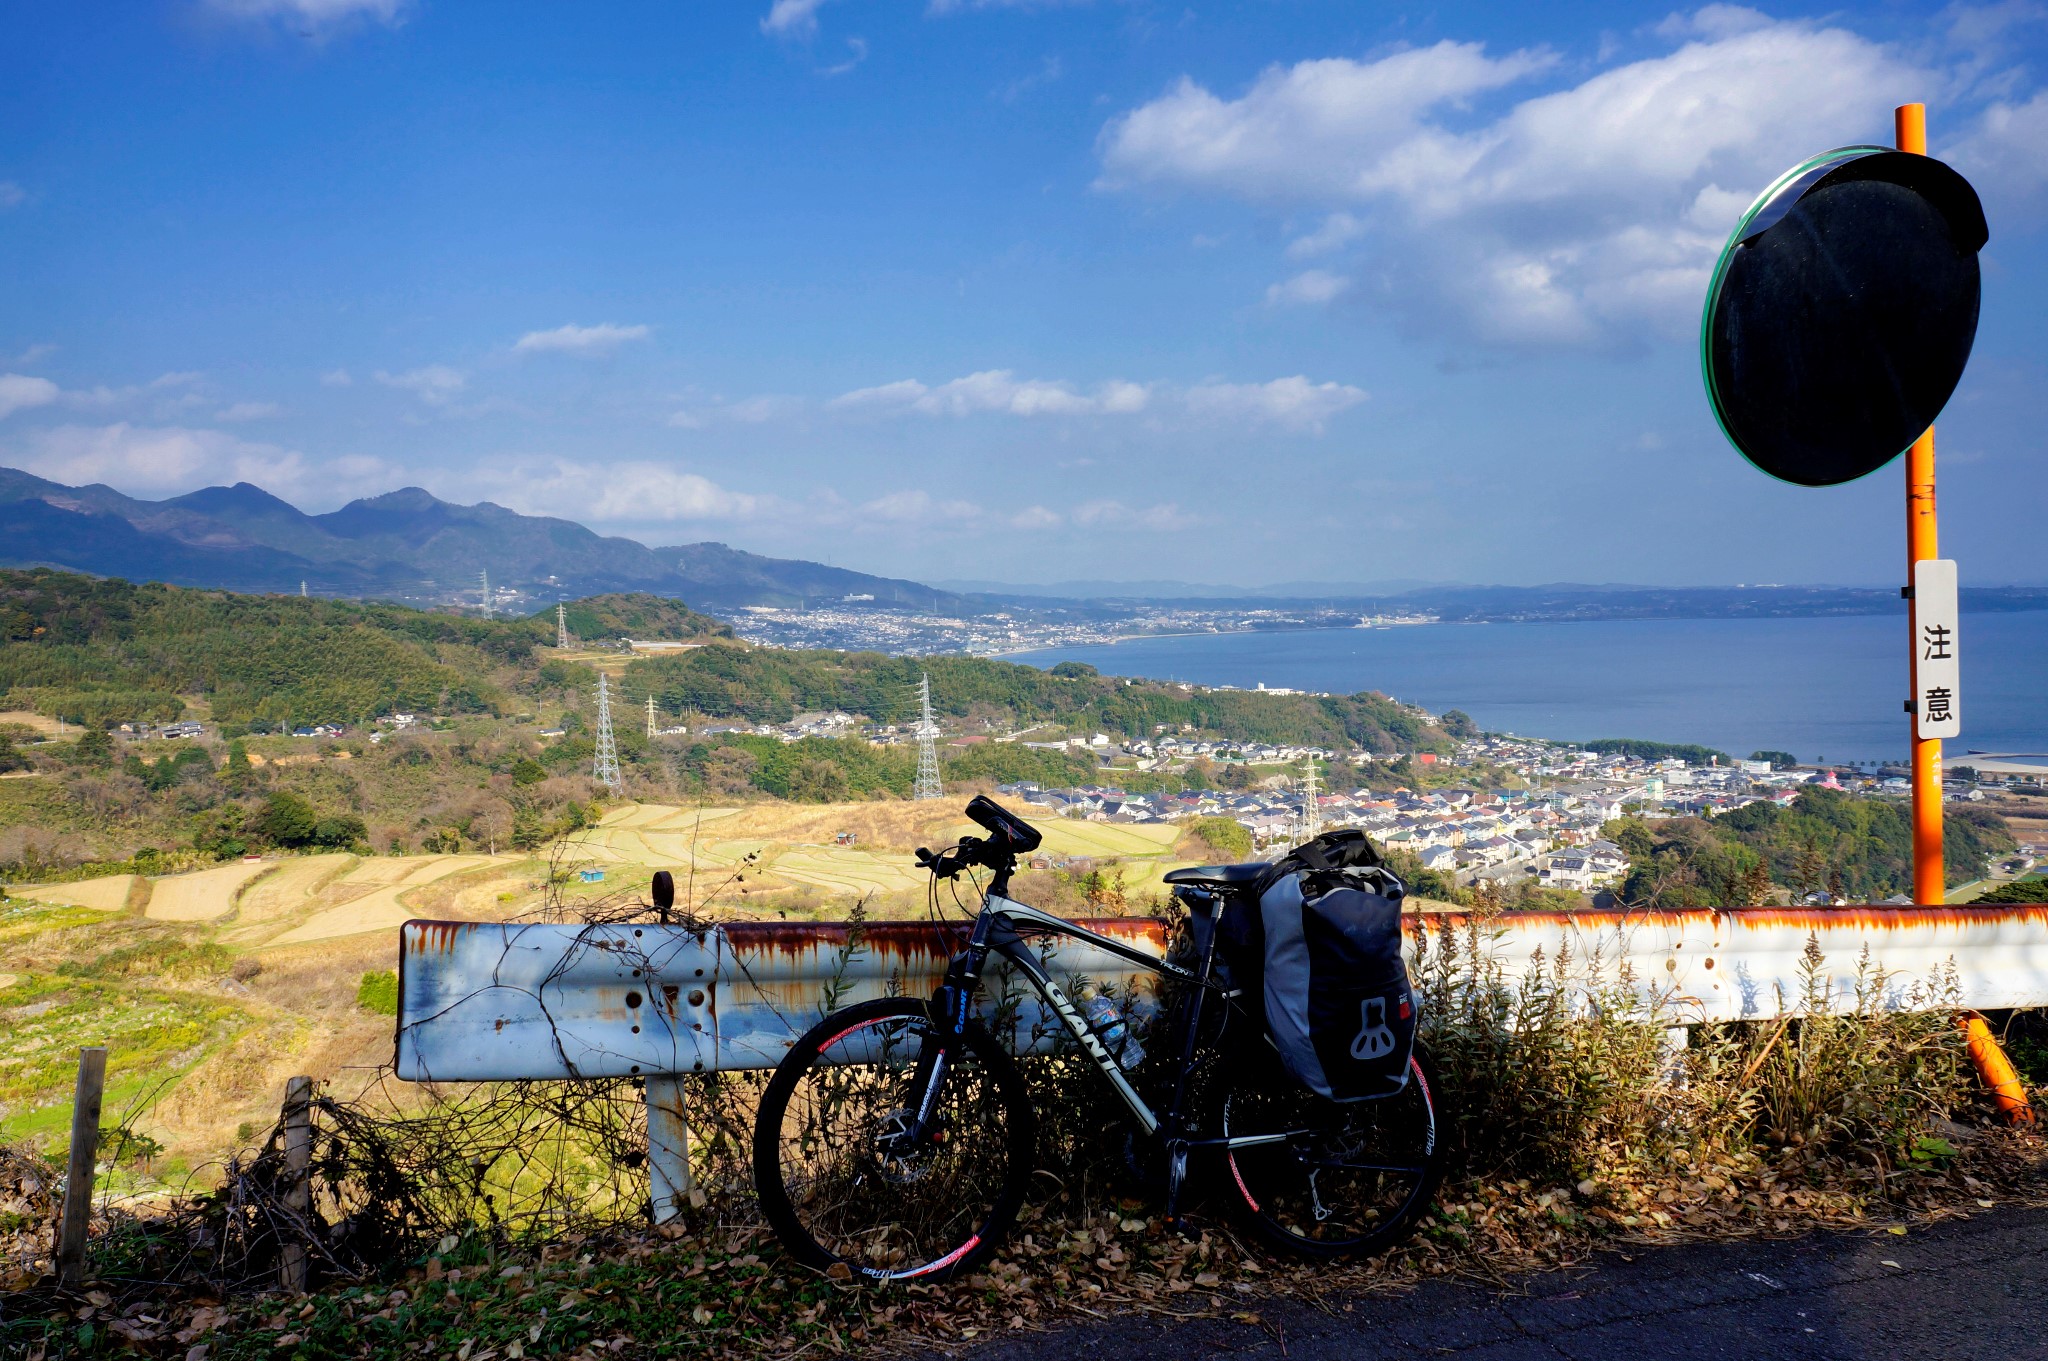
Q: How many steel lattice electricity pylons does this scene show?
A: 7